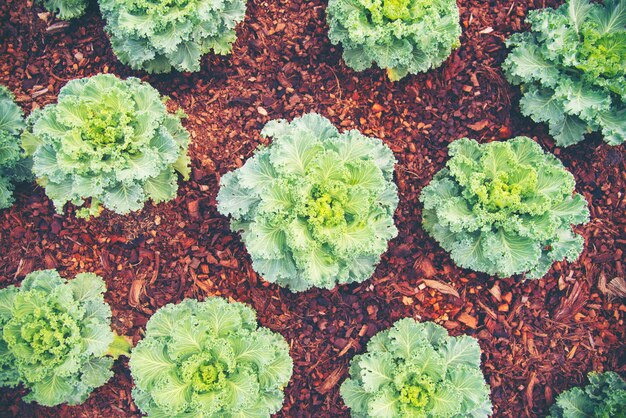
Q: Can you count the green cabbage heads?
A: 12